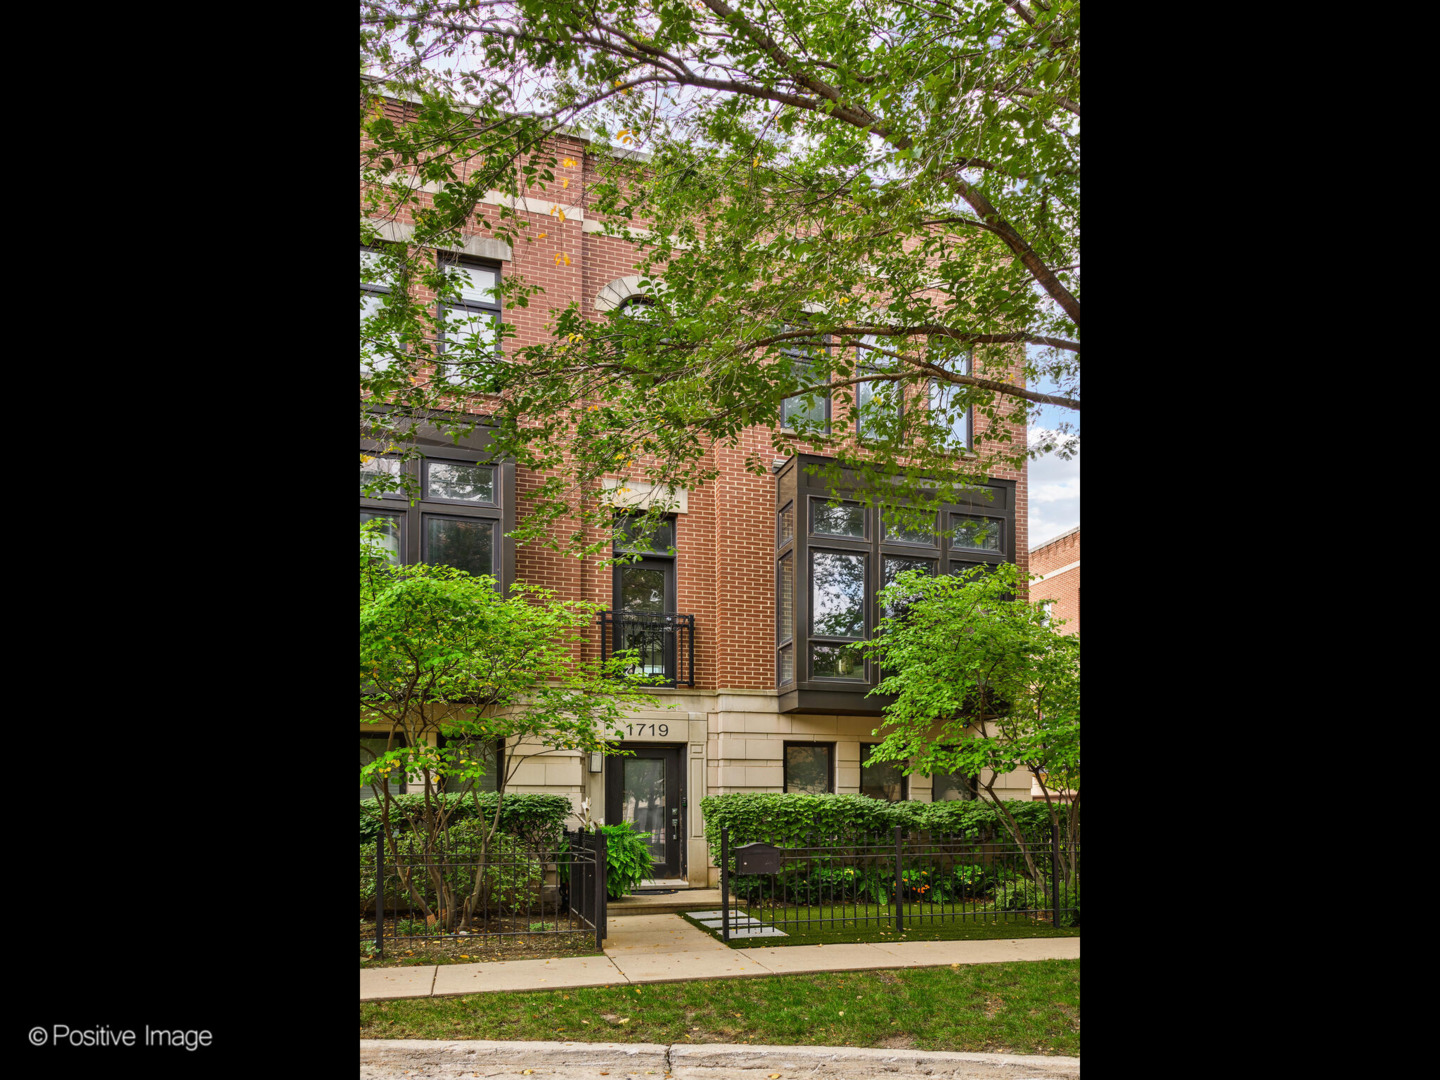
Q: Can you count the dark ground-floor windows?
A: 5